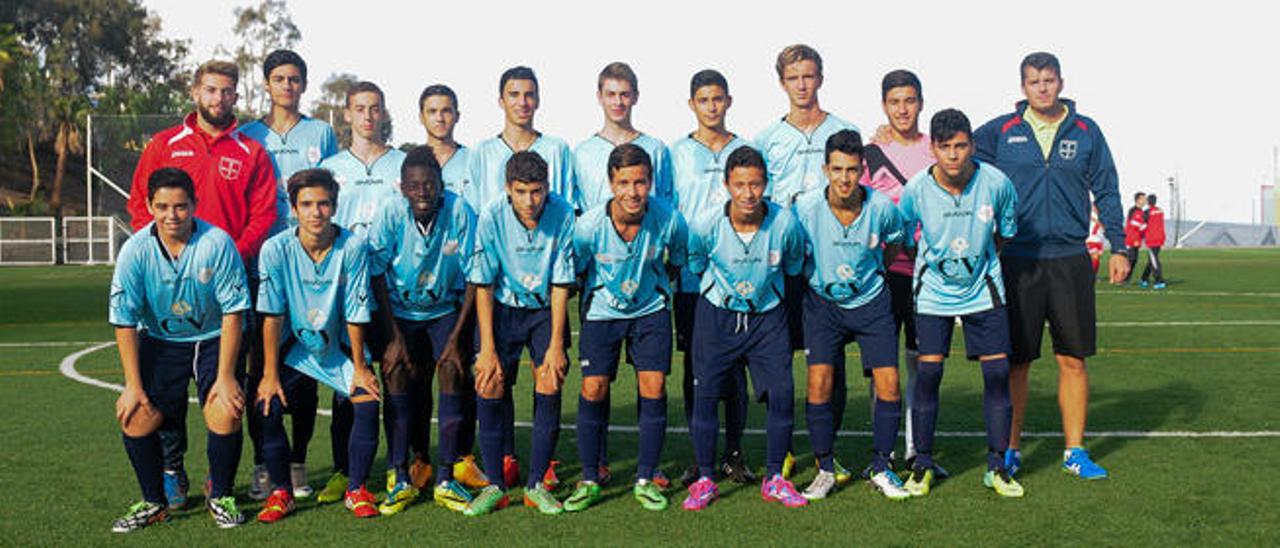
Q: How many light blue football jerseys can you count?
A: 15